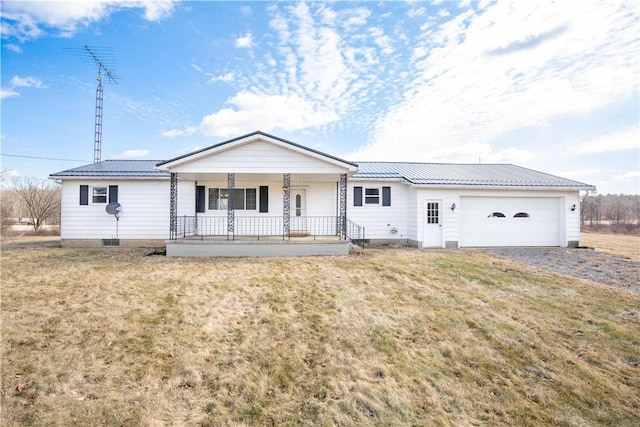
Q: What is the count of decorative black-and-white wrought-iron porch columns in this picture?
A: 4